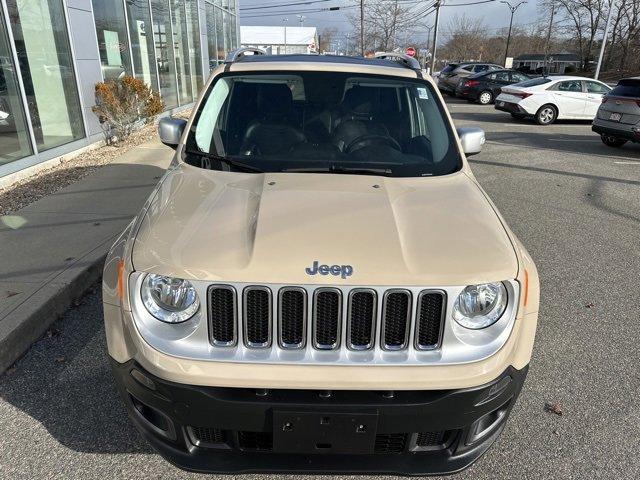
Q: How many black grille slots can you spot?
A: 7